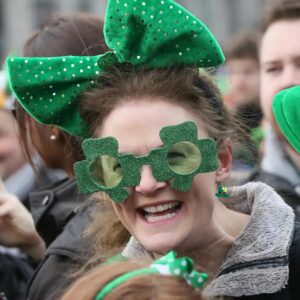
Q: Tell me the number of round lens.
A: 2